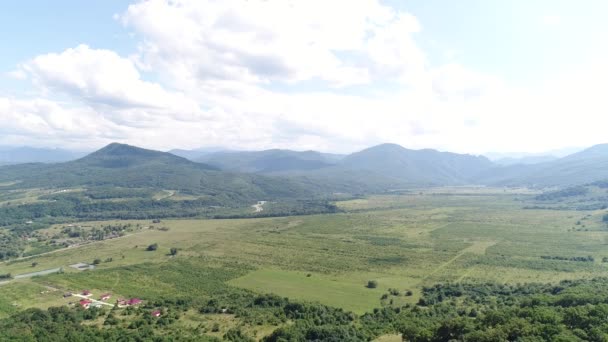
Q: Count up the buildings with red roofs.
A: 6